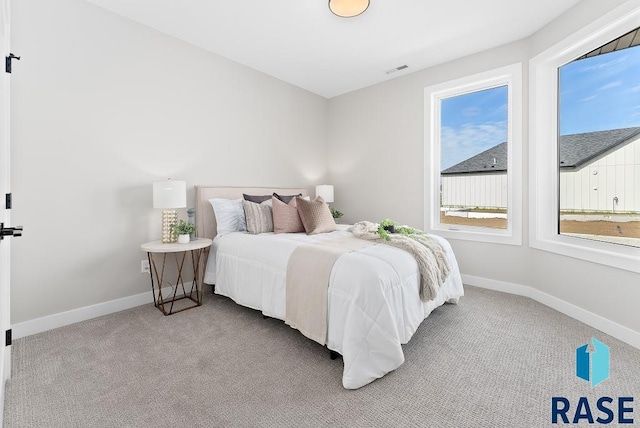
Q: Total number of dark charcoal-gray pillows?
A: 2